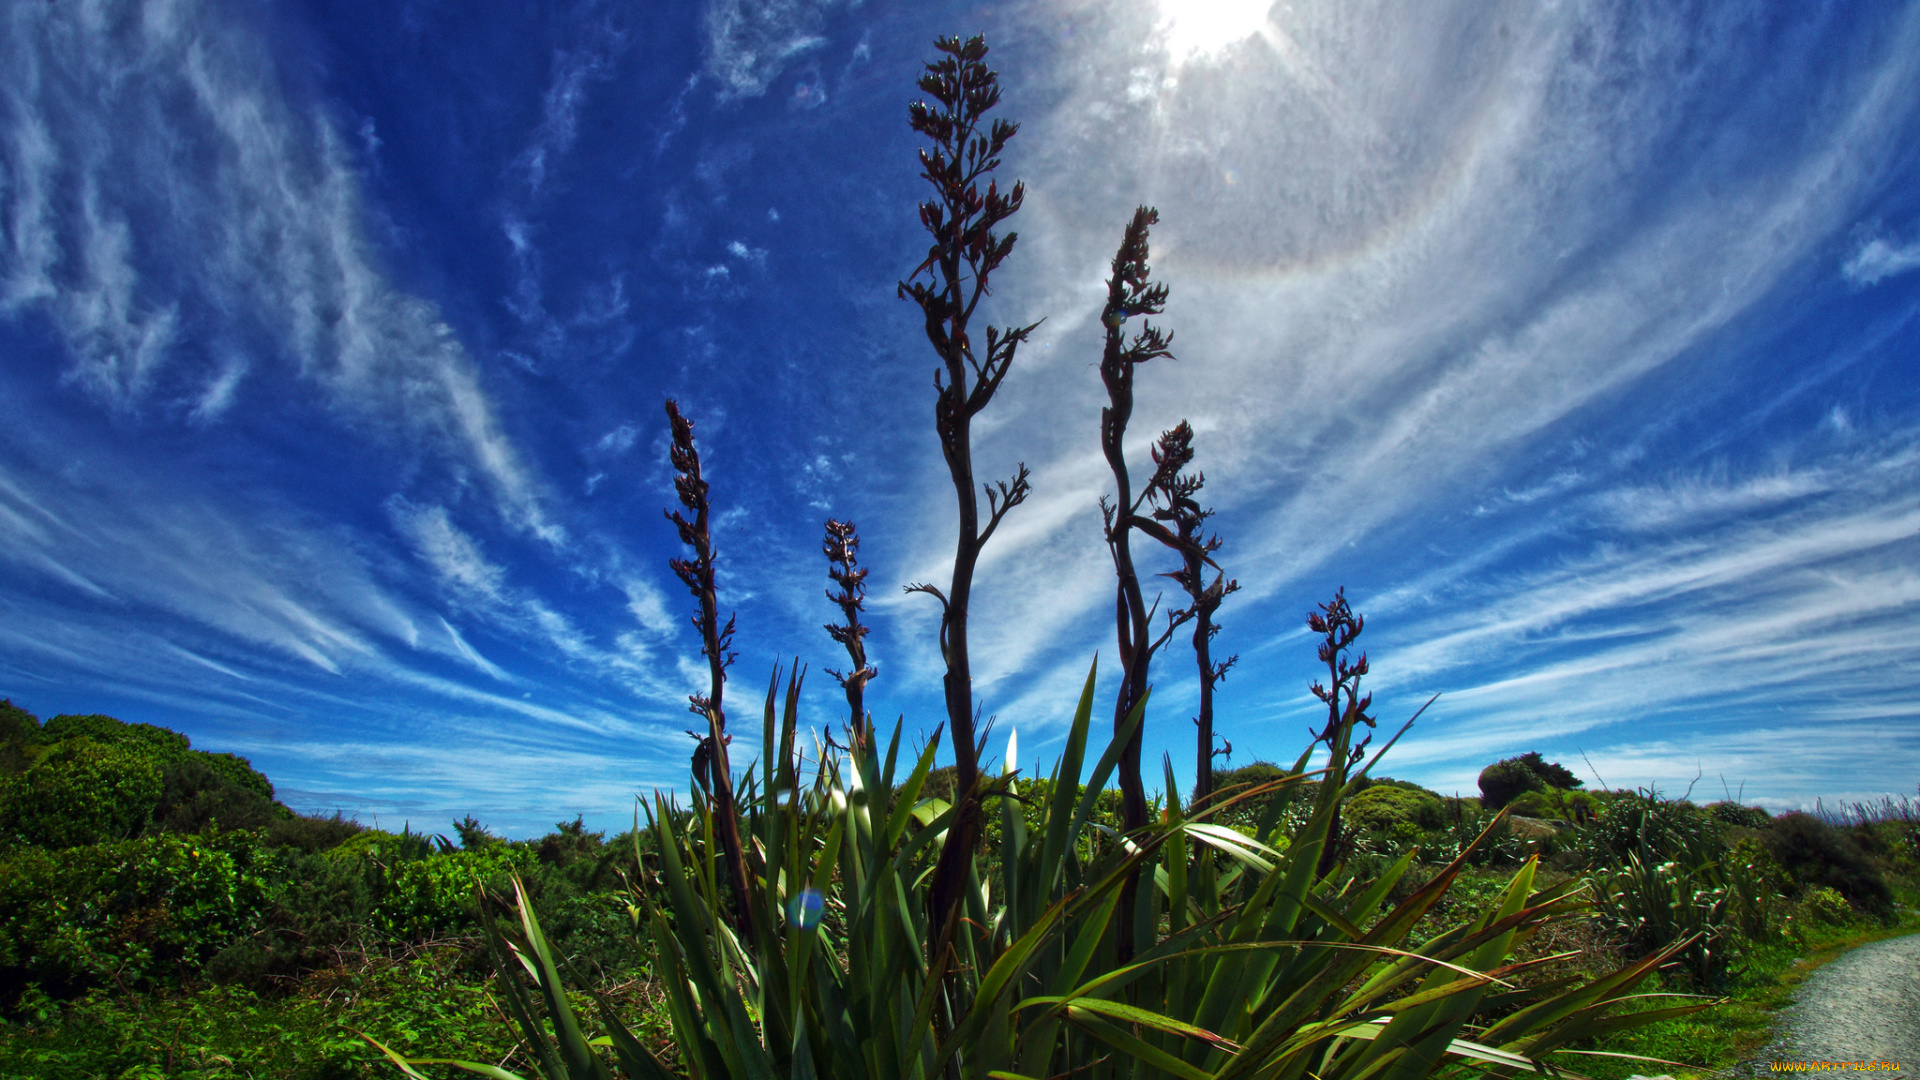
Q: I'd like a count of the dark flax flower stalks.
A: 6